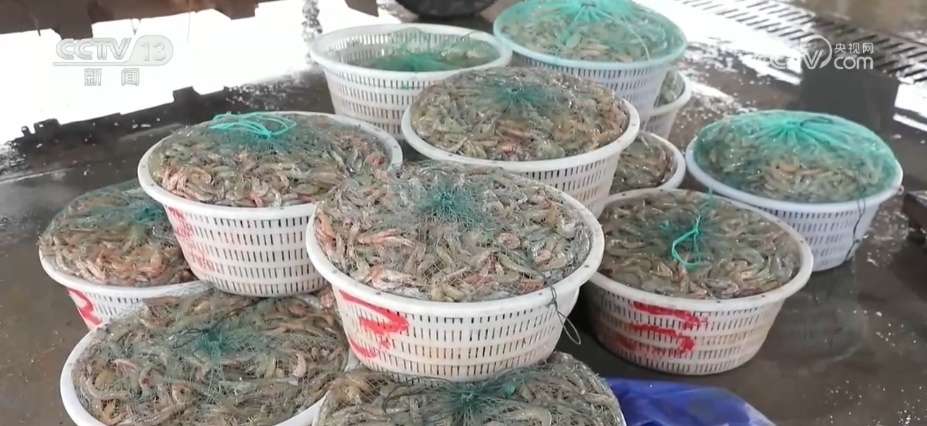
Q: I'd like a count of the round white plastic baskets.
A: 12